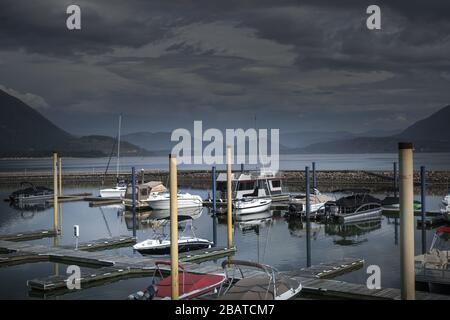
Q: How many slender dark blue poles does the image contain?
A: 7